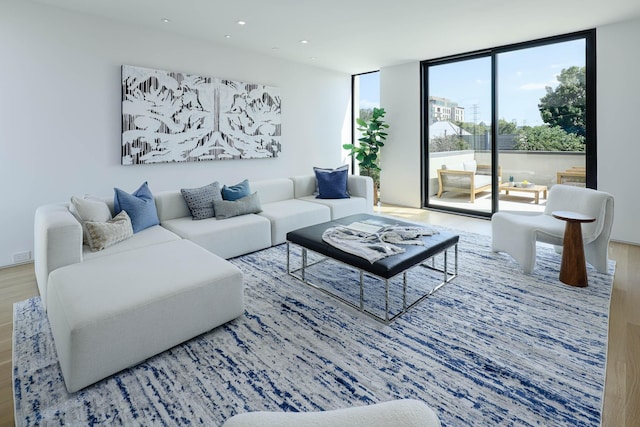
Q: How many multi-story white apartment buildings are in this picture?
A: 1